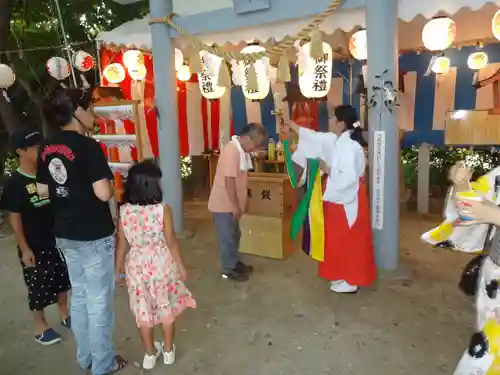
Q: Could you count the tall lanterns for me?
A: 3